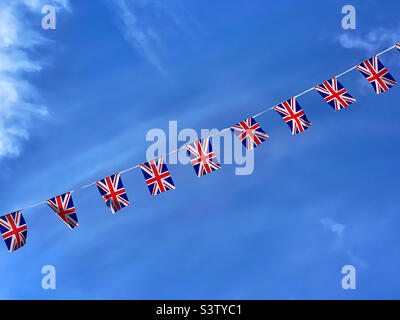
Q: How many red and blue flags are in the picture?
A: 9